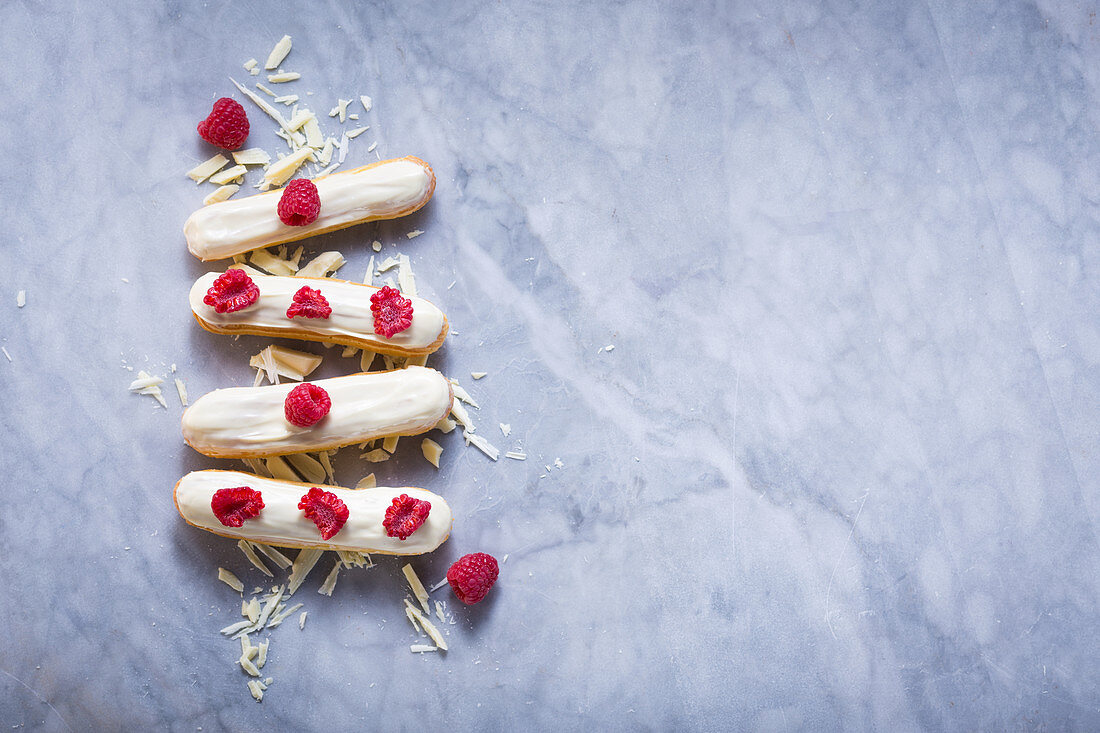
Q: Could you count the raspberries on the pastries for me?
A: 8